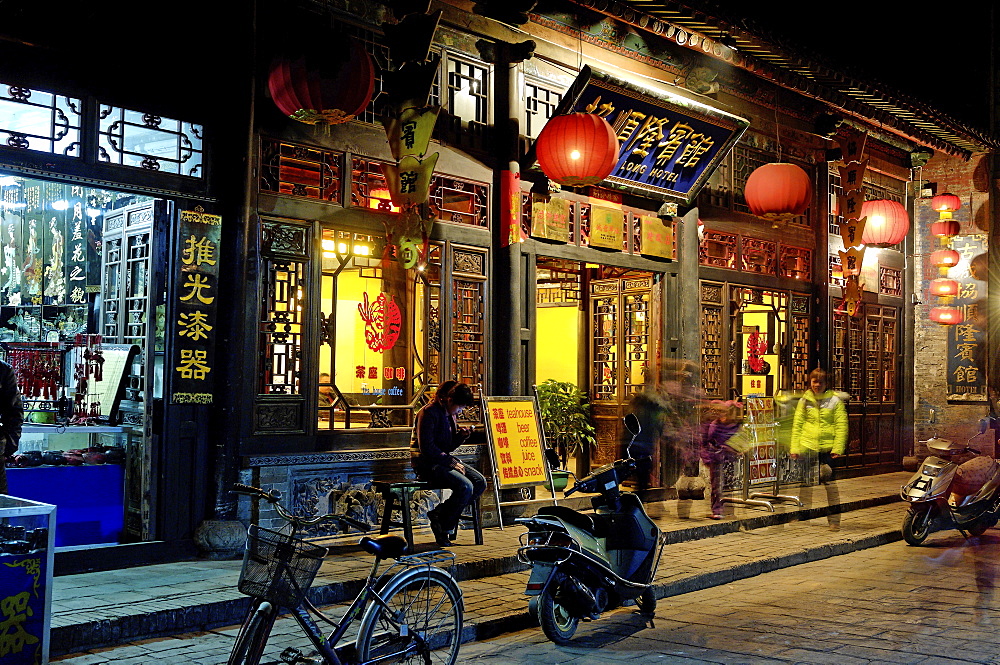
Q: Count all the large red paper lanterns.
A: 4